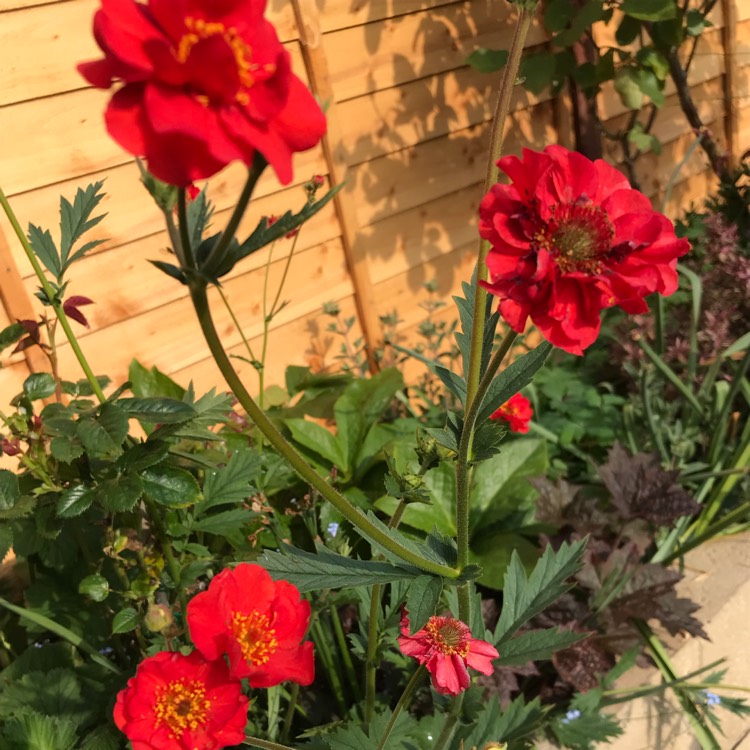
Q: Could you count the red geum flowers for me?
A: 6